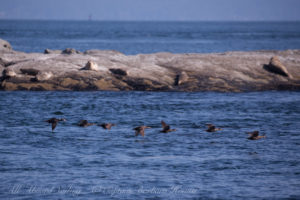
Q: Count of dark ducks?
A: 7